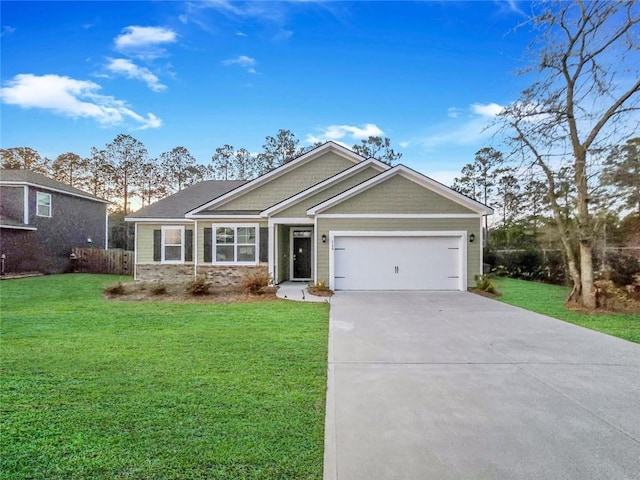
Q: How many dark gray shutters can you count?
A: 4